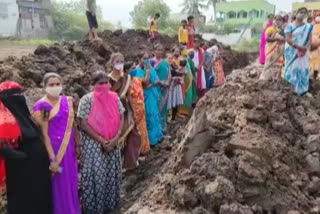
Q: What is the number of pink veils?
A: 1